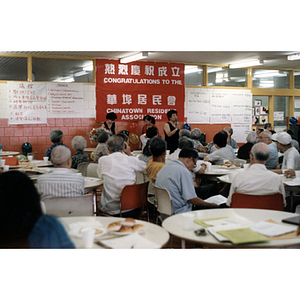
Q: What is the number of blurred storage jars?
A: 0